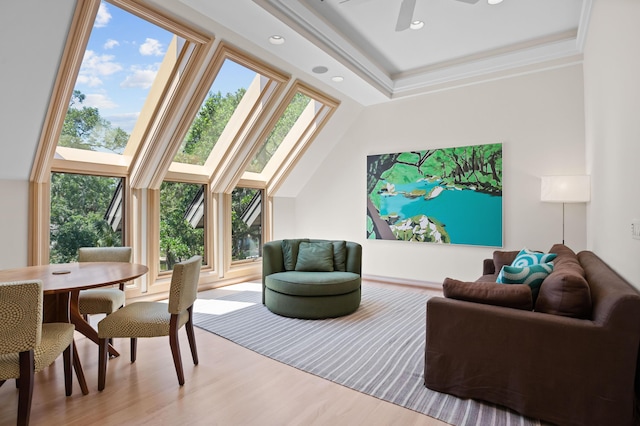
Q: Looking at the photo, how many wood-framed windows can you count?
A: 6